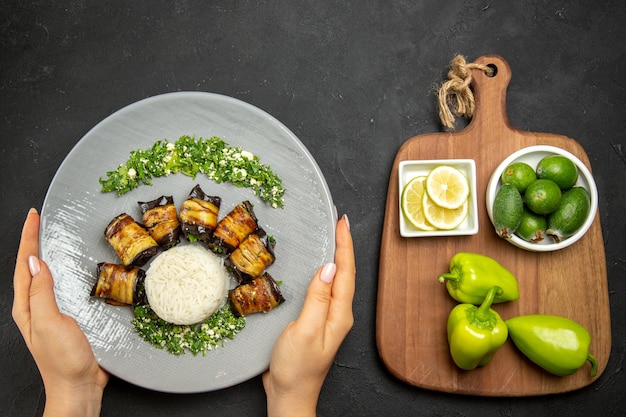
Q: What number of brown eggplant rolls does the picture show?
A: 7